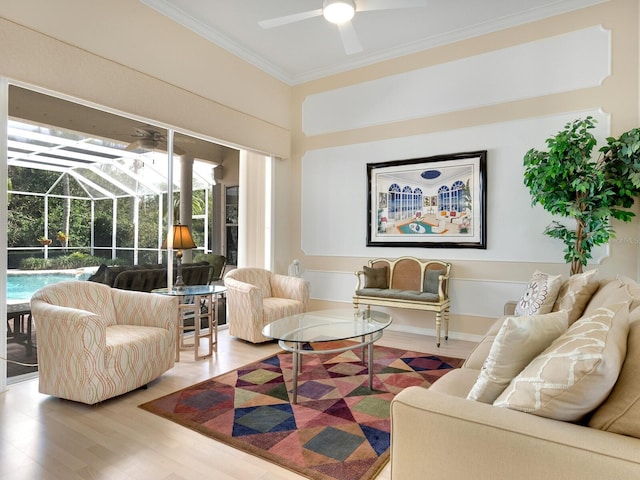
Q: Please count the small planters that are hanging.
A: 2